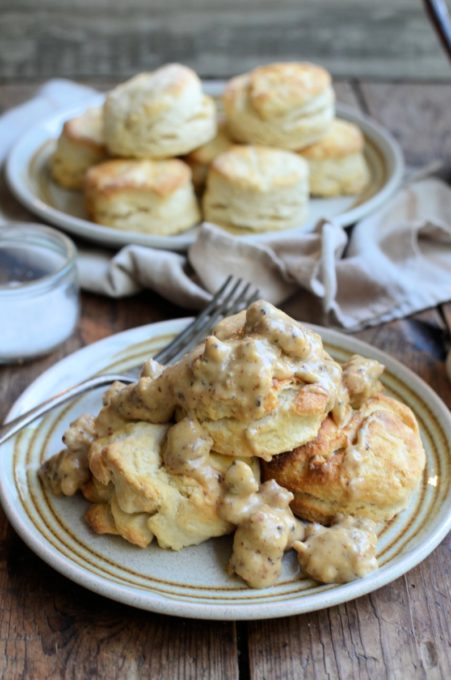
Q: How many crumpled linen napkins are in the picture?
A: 1